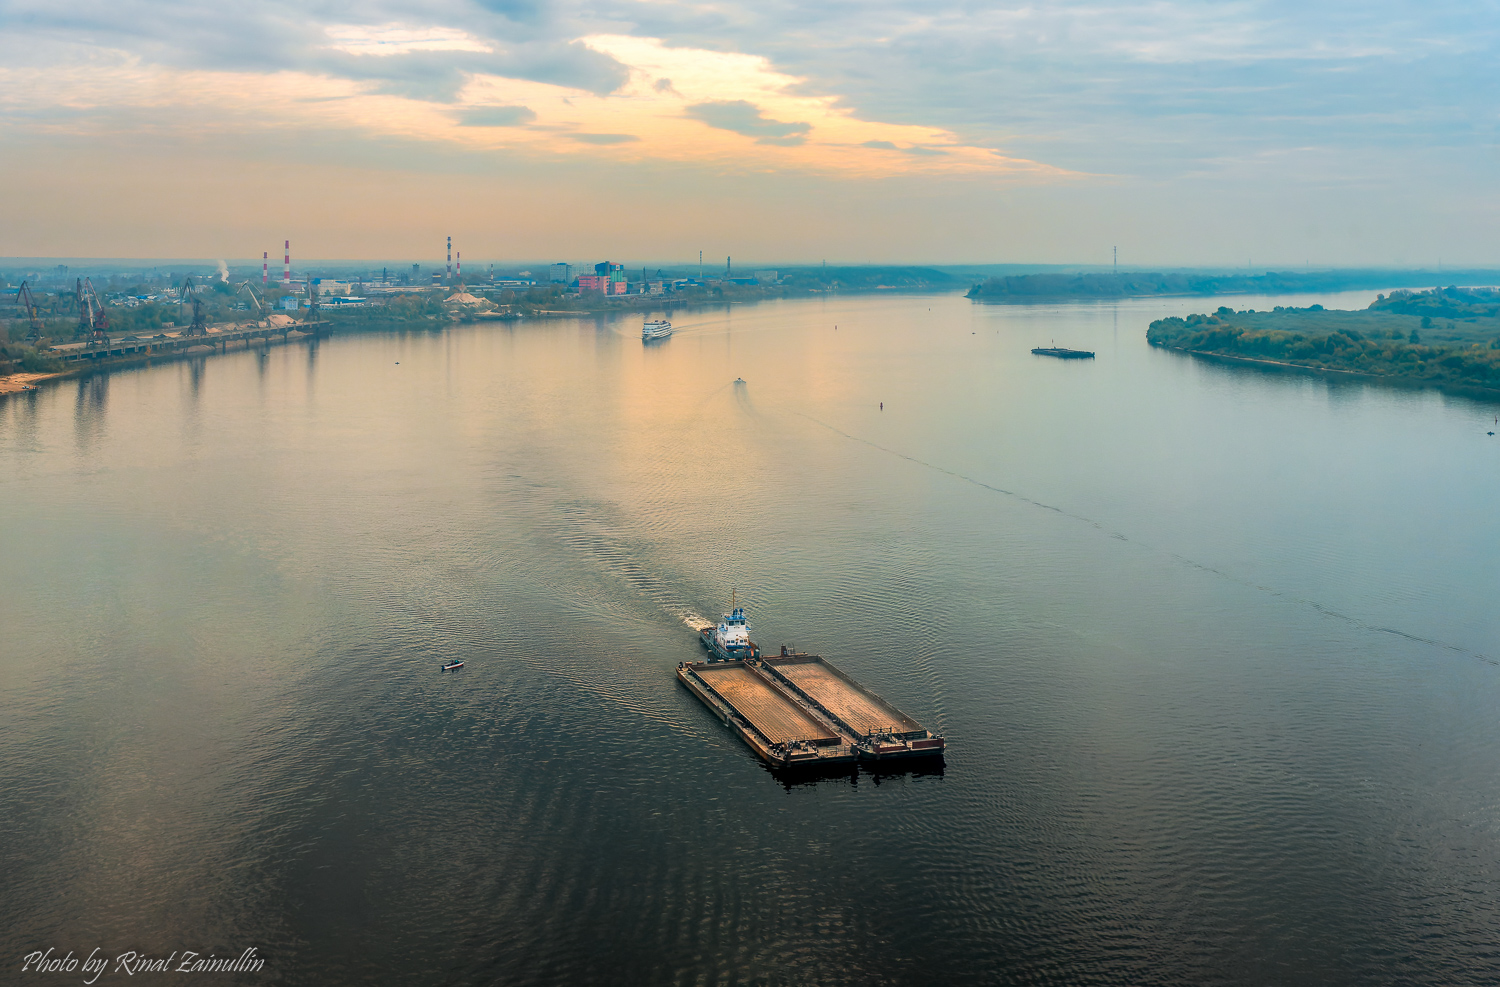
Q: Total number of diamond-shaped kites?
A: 0